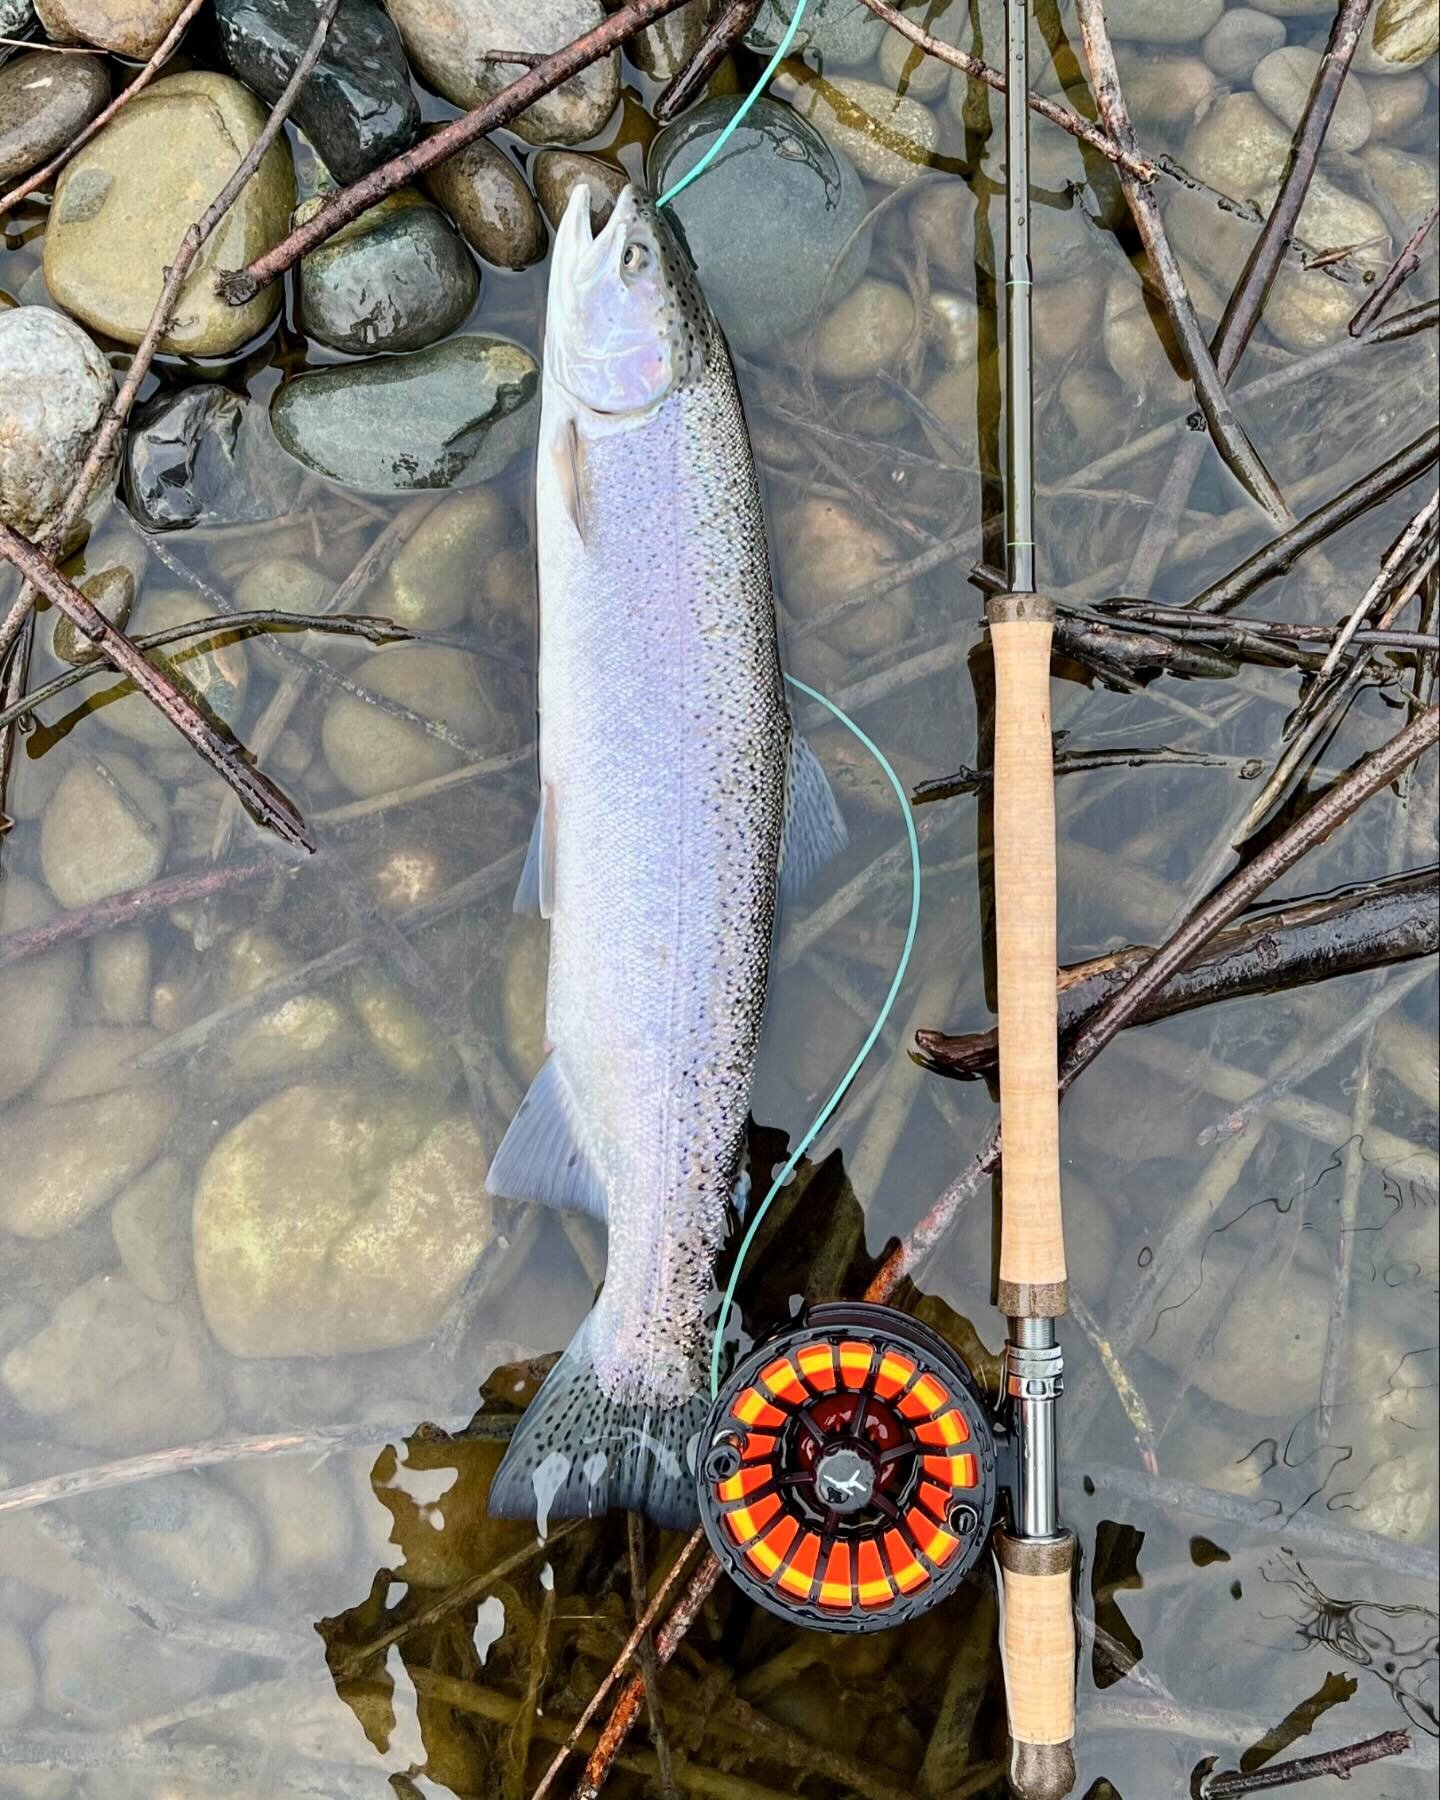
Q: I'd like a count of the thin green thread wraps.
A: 2